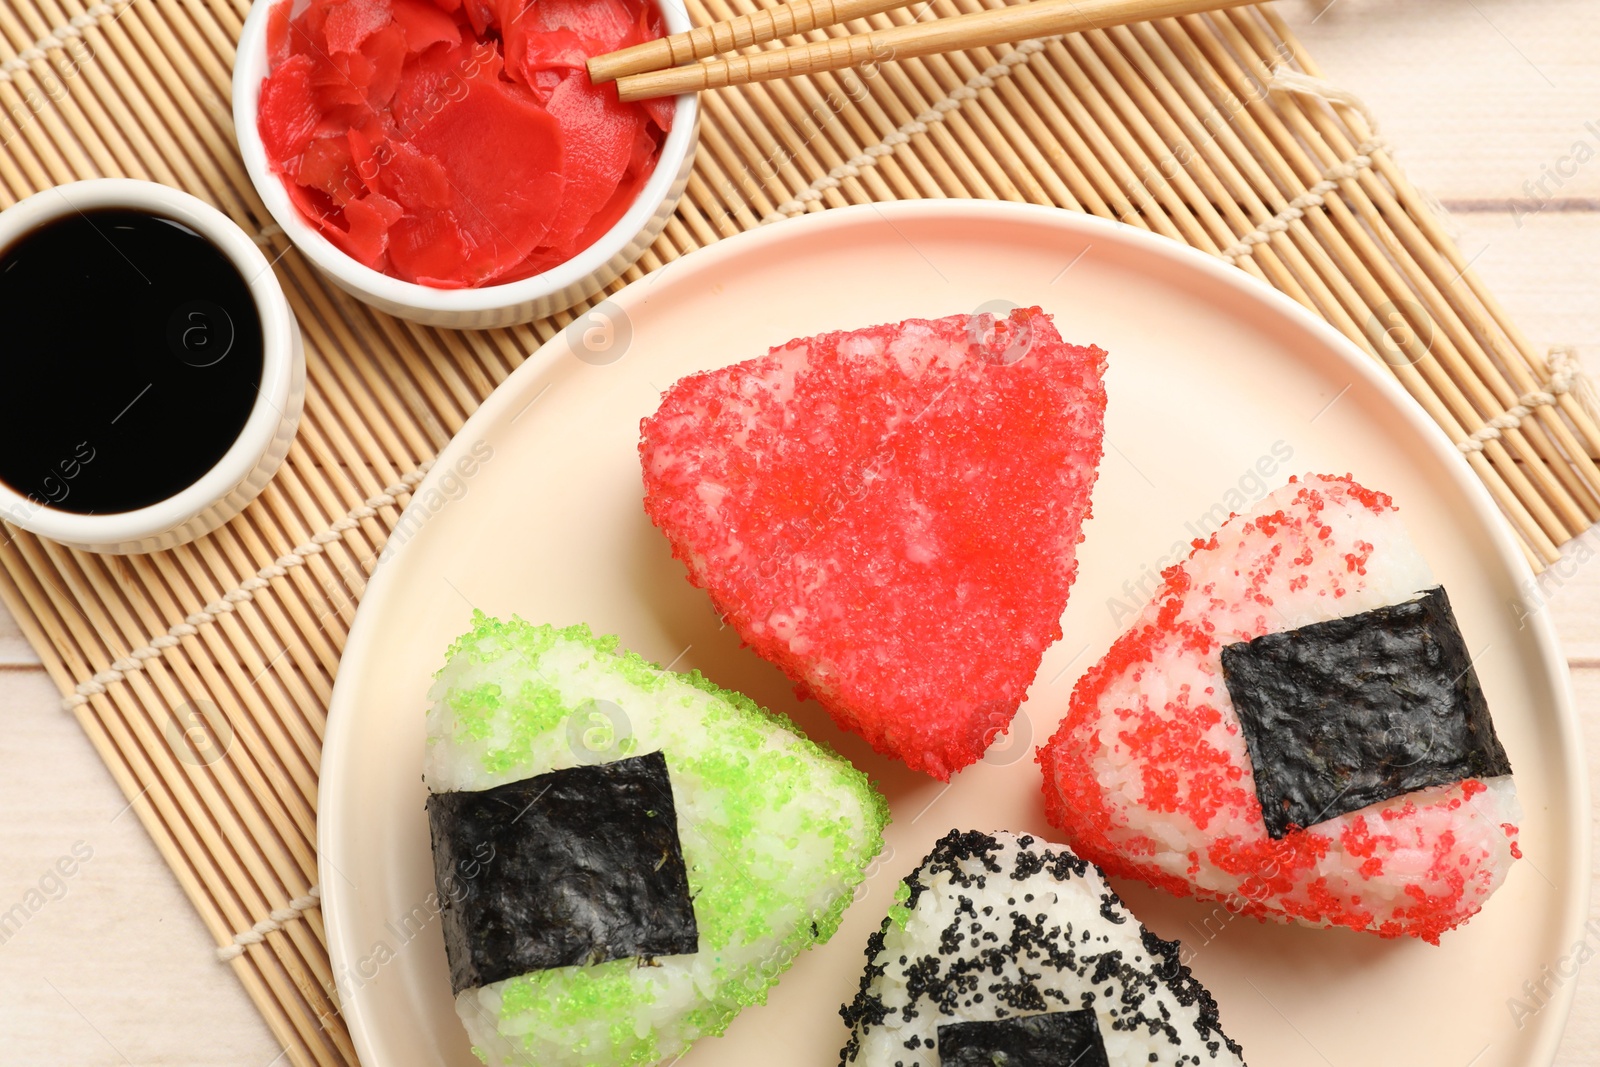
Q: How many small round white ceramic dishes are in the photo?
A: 2